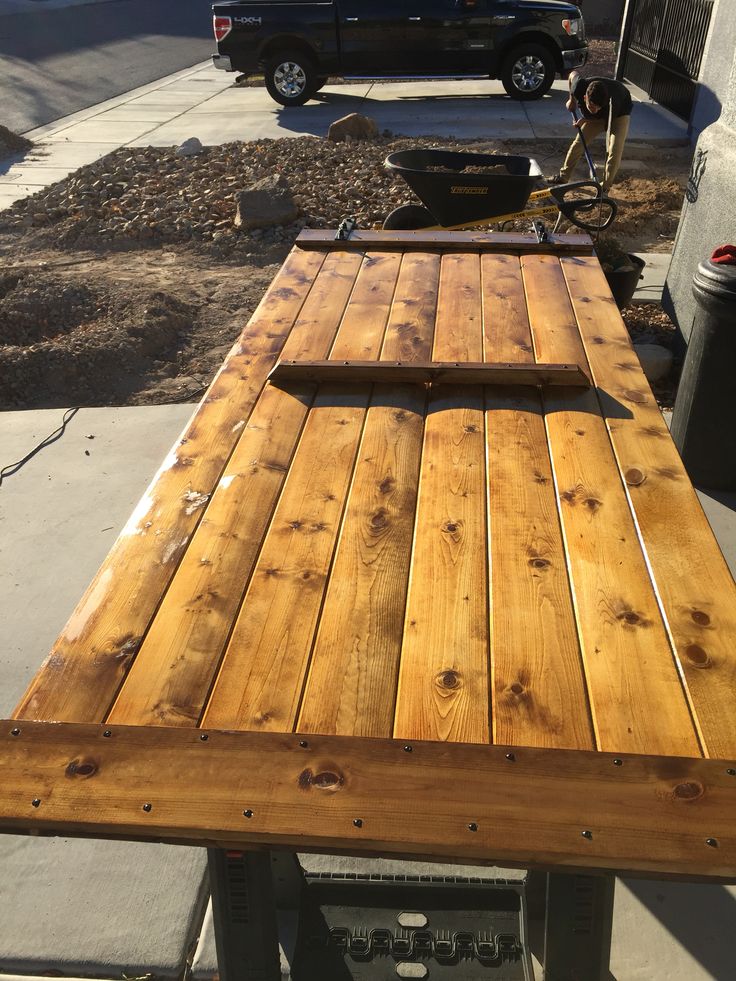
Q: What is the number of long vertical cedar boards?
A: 8